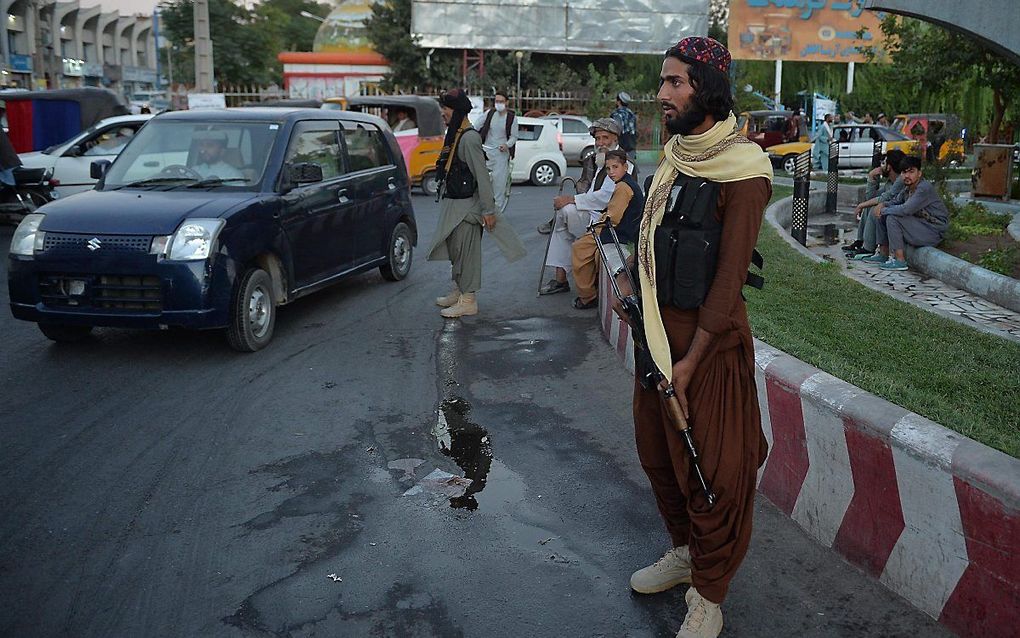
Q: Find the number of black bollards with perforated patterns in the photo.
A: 3